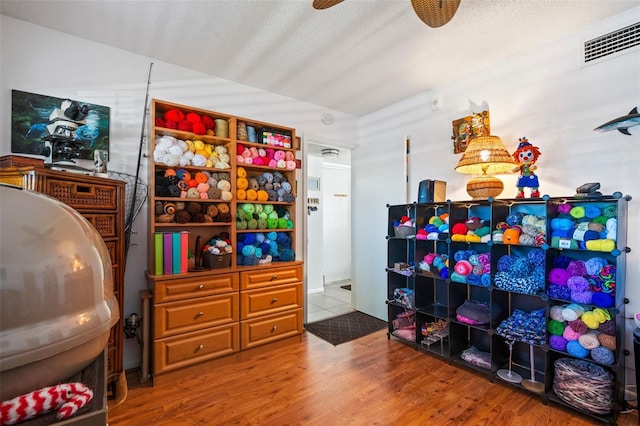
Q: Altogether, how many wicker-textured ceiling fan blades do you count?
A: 2